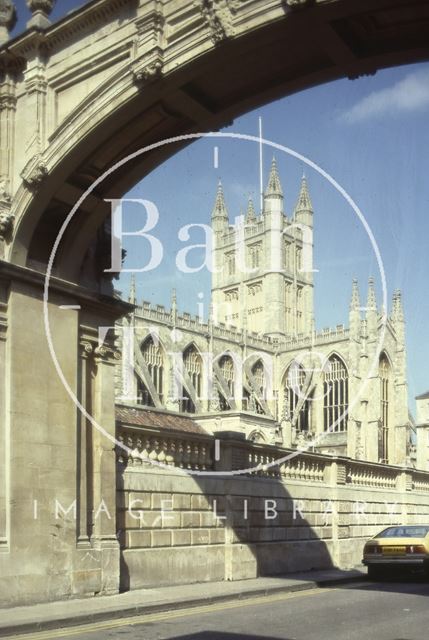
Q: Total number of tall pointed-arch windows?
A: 7